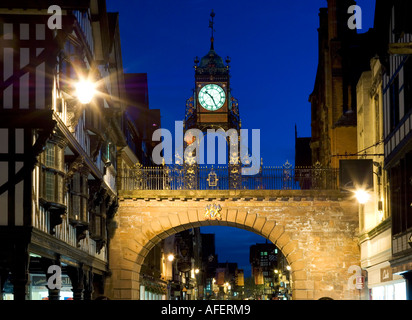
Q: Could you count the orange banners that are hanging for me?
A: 3